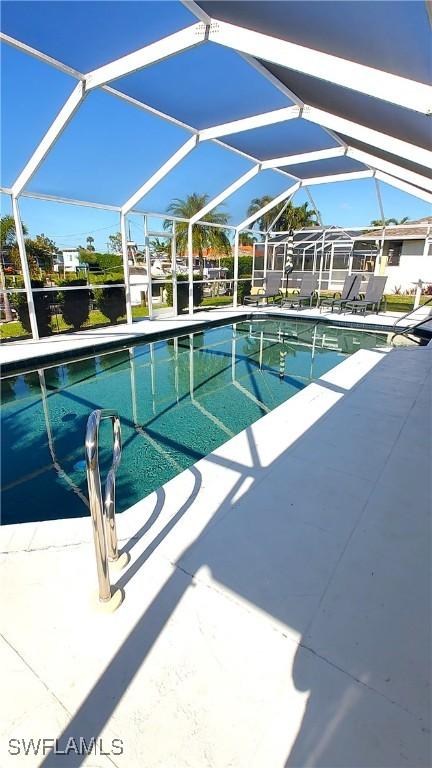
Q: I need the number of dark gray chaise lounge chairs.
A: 4